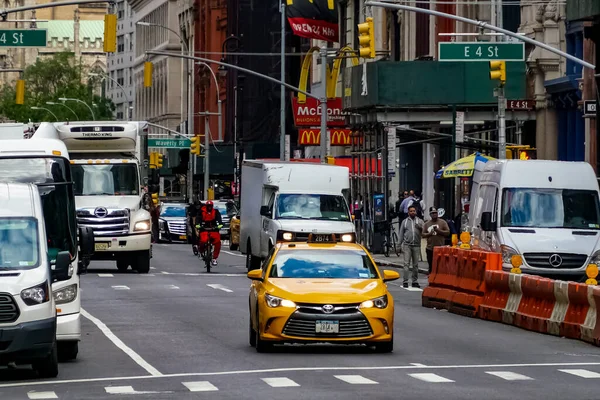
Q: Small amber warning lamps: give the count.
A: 4